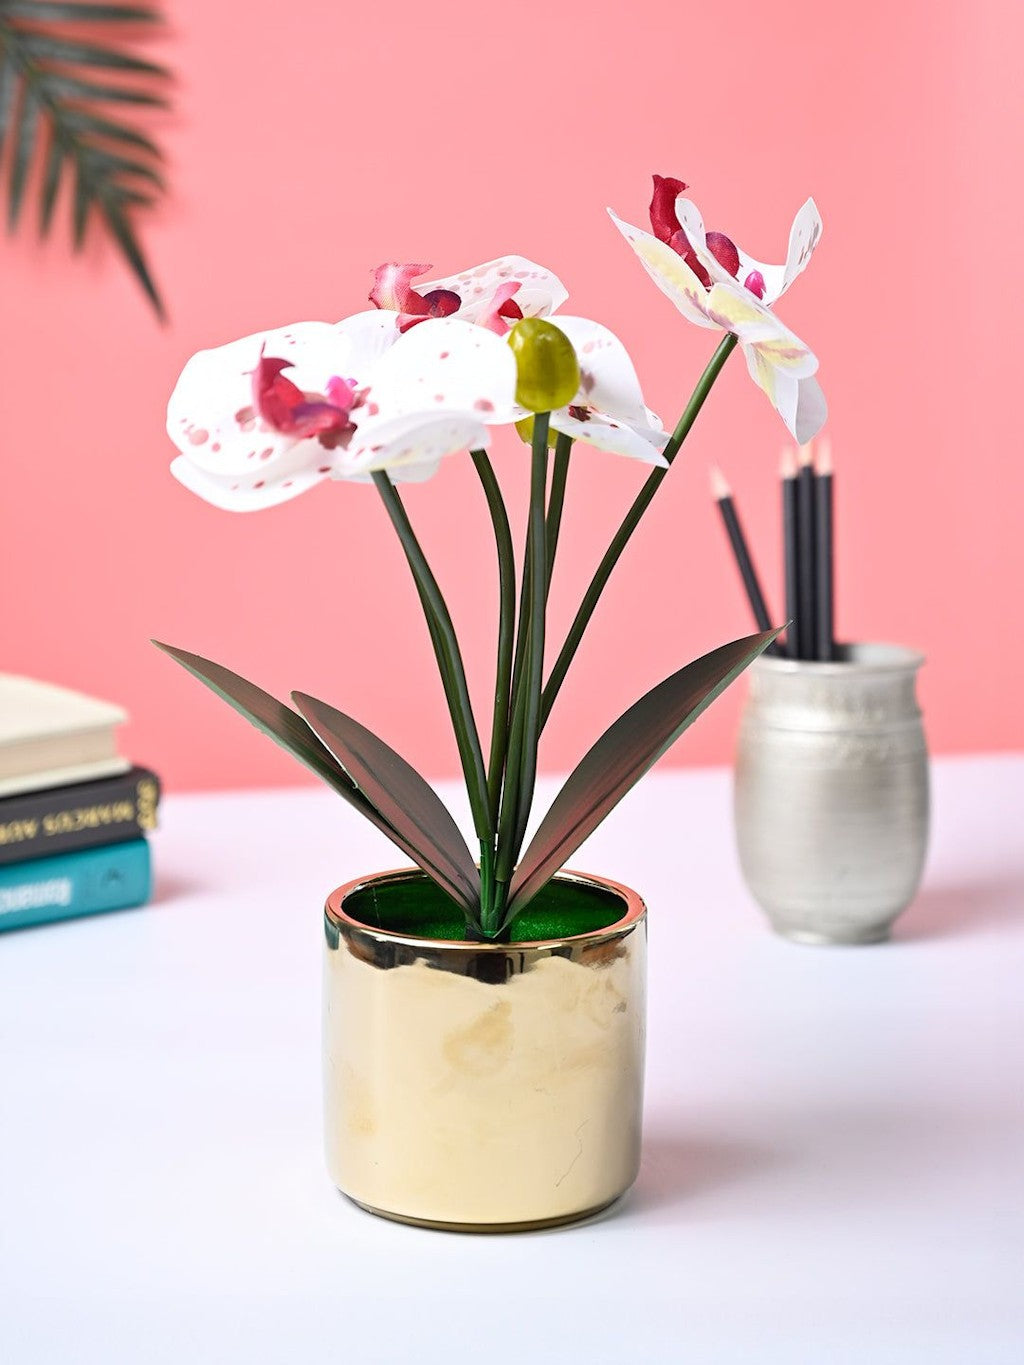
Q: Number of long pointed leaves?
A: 3